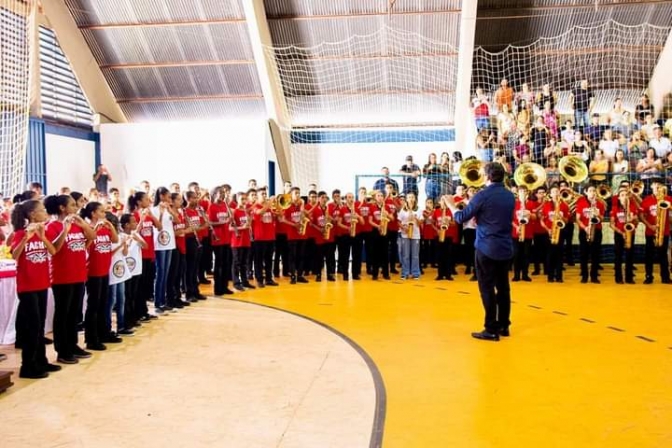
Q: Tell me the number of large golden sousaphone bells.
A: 3